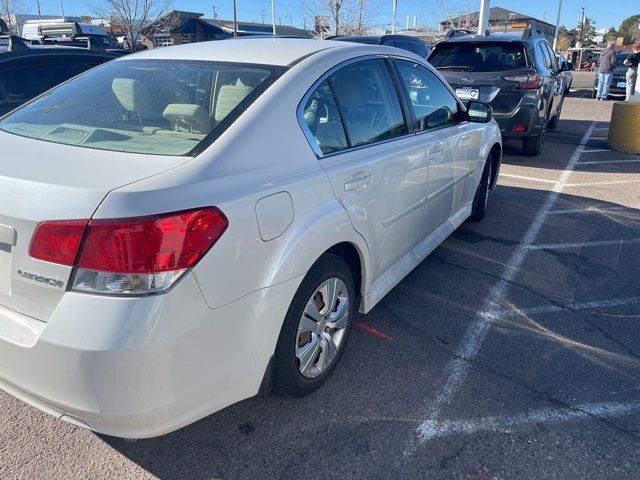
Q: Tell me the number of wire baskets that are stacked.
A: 0